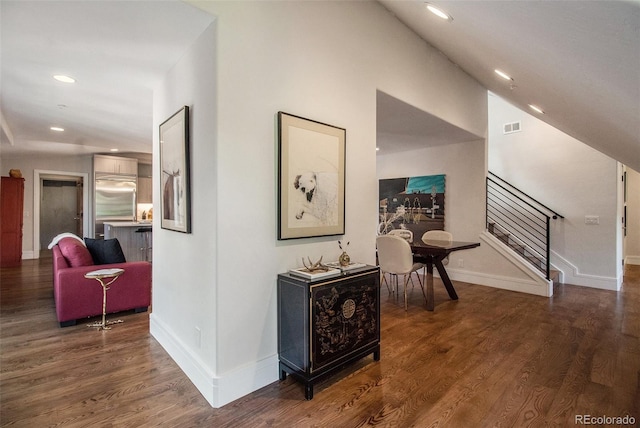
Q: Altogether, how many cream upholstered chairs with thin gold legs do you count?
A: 3